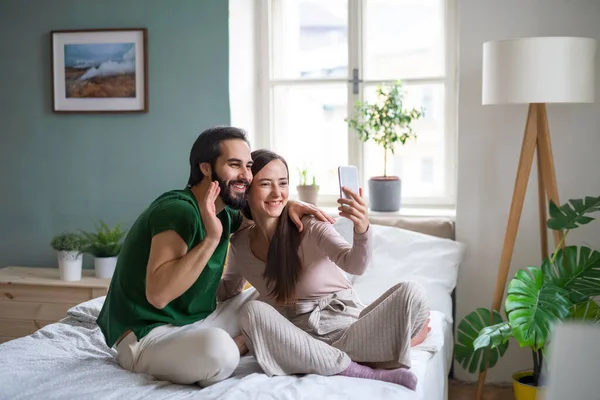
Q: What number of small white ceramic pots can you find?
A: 2